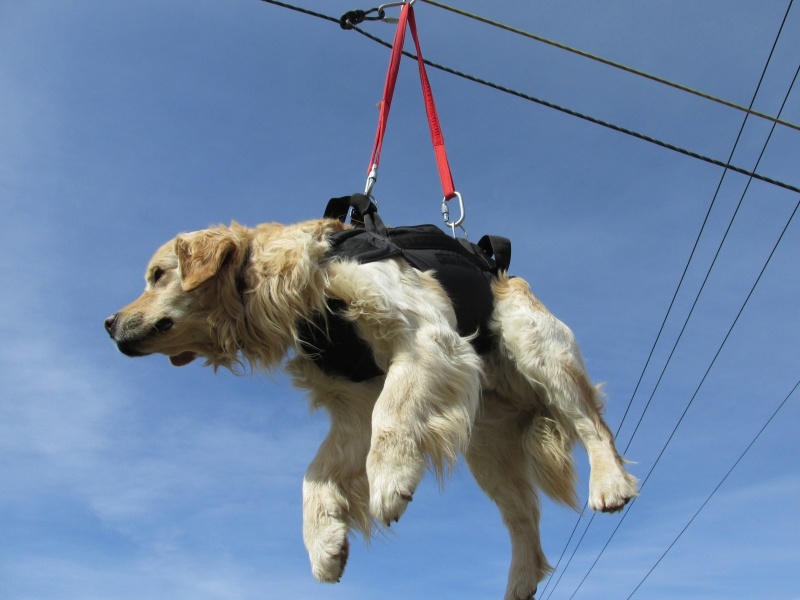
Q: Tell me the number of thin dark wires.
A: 4